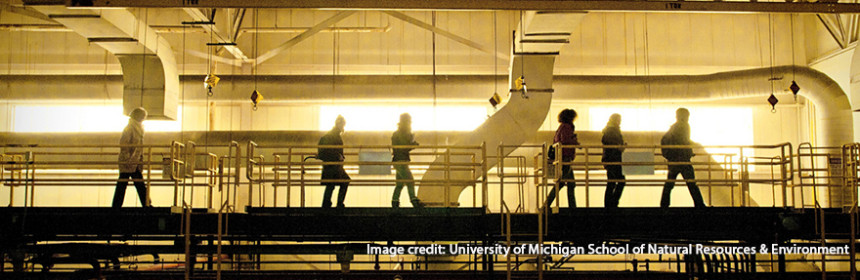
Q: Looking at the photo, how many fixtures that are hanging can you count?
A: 6